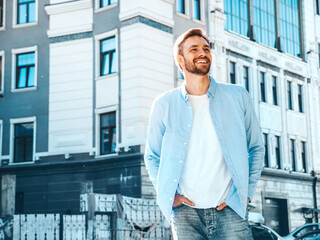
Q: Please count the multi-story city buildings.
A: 2